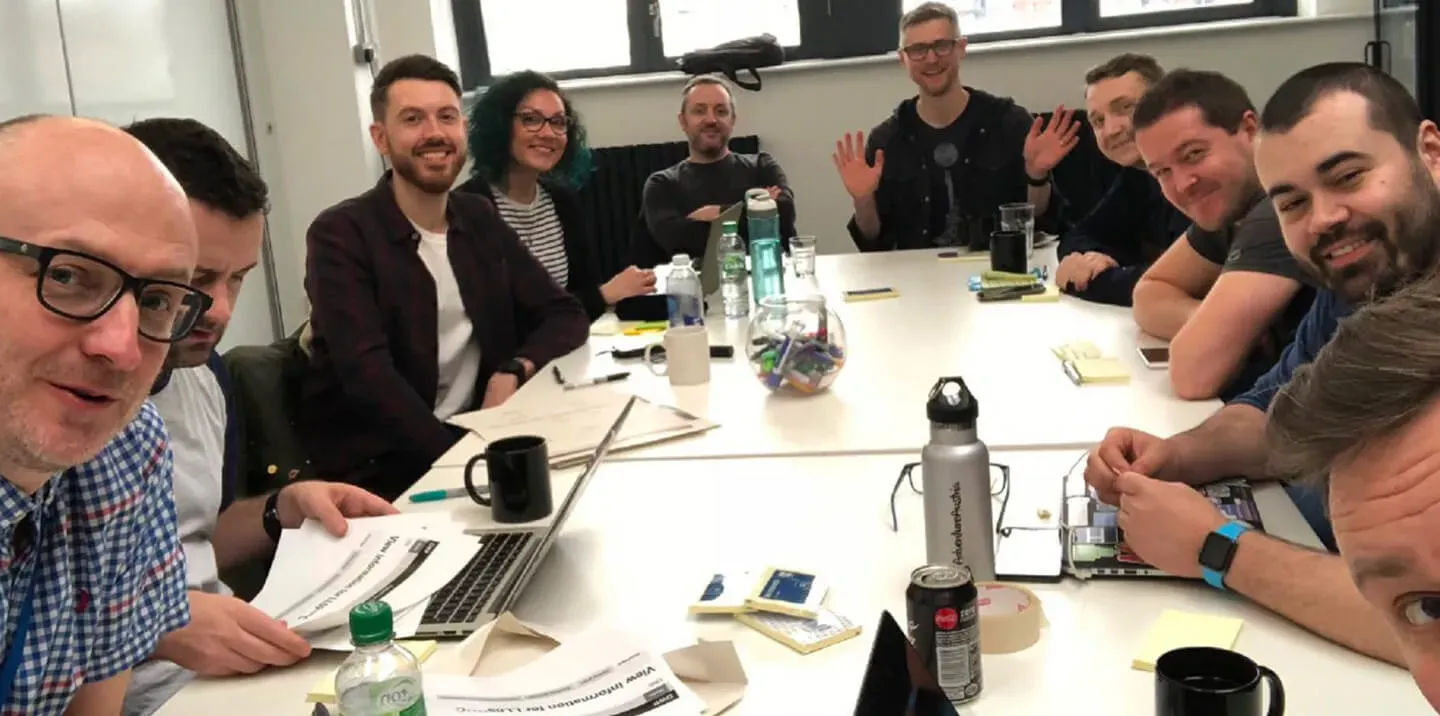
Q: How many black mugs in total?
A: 3